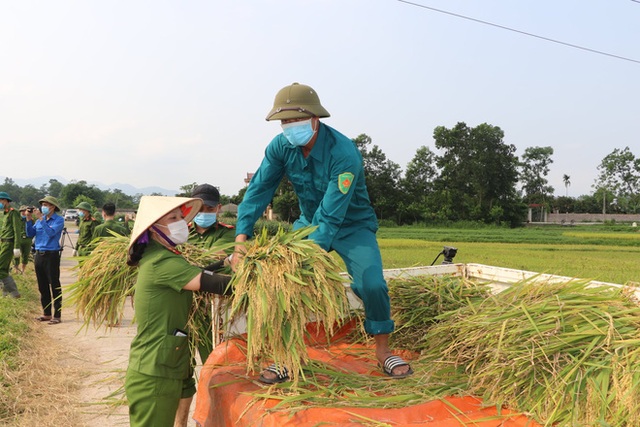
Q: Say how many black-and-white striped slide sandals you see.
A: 2